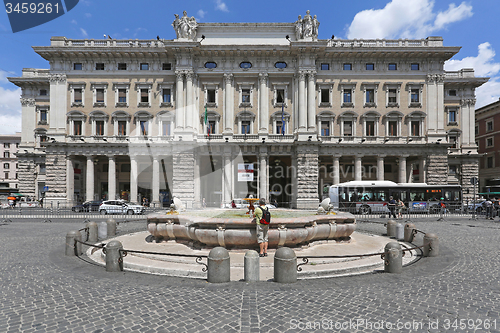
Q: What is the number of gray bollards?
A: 13